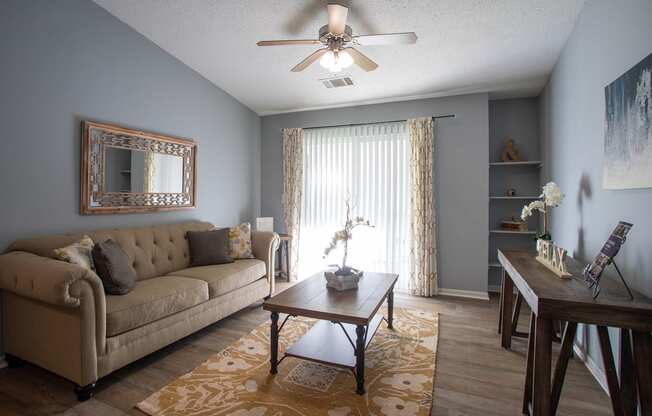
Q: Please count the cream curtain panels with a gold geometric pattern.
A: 2